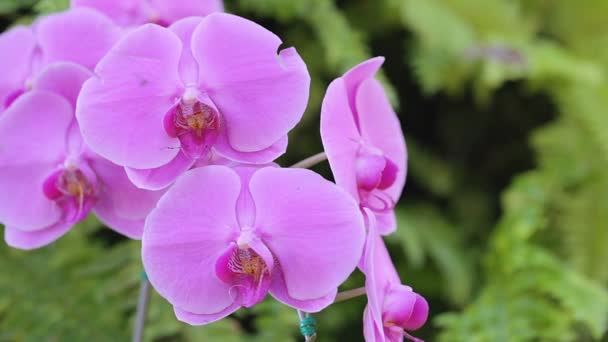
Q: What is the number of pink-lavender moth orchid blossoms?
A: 7